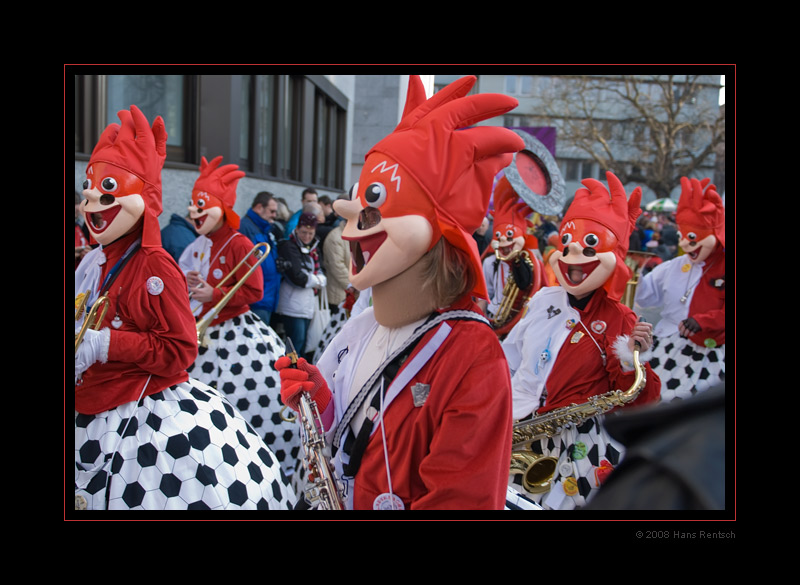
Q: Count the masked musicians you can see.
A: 6